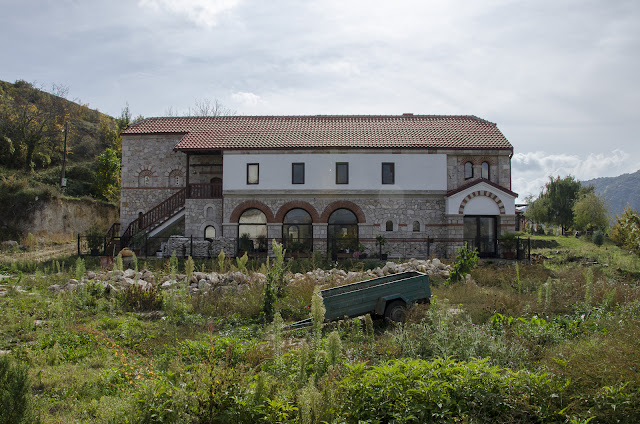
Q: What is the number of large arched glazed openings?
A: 3